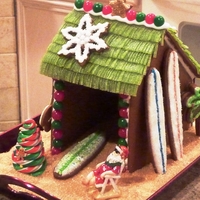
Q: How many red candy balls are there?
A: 11